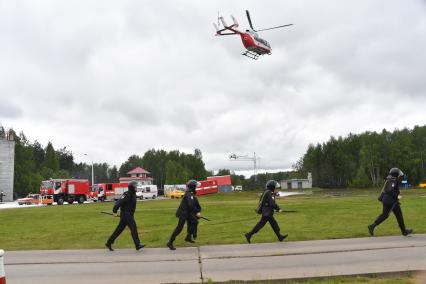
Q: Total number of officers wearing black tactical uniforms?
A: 4